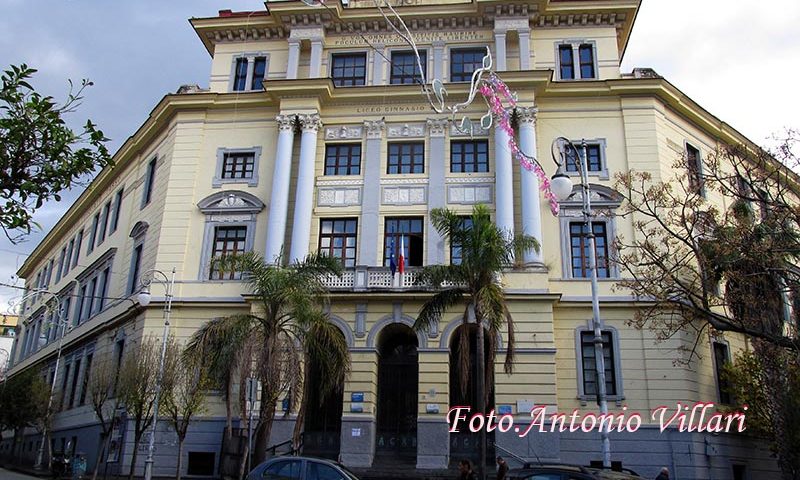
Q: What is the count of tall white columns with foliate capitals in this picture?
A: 4